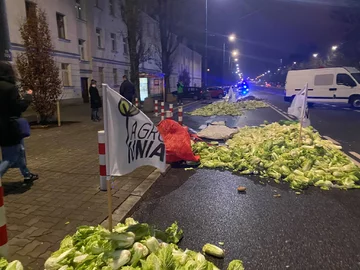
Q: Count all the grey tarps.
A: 1